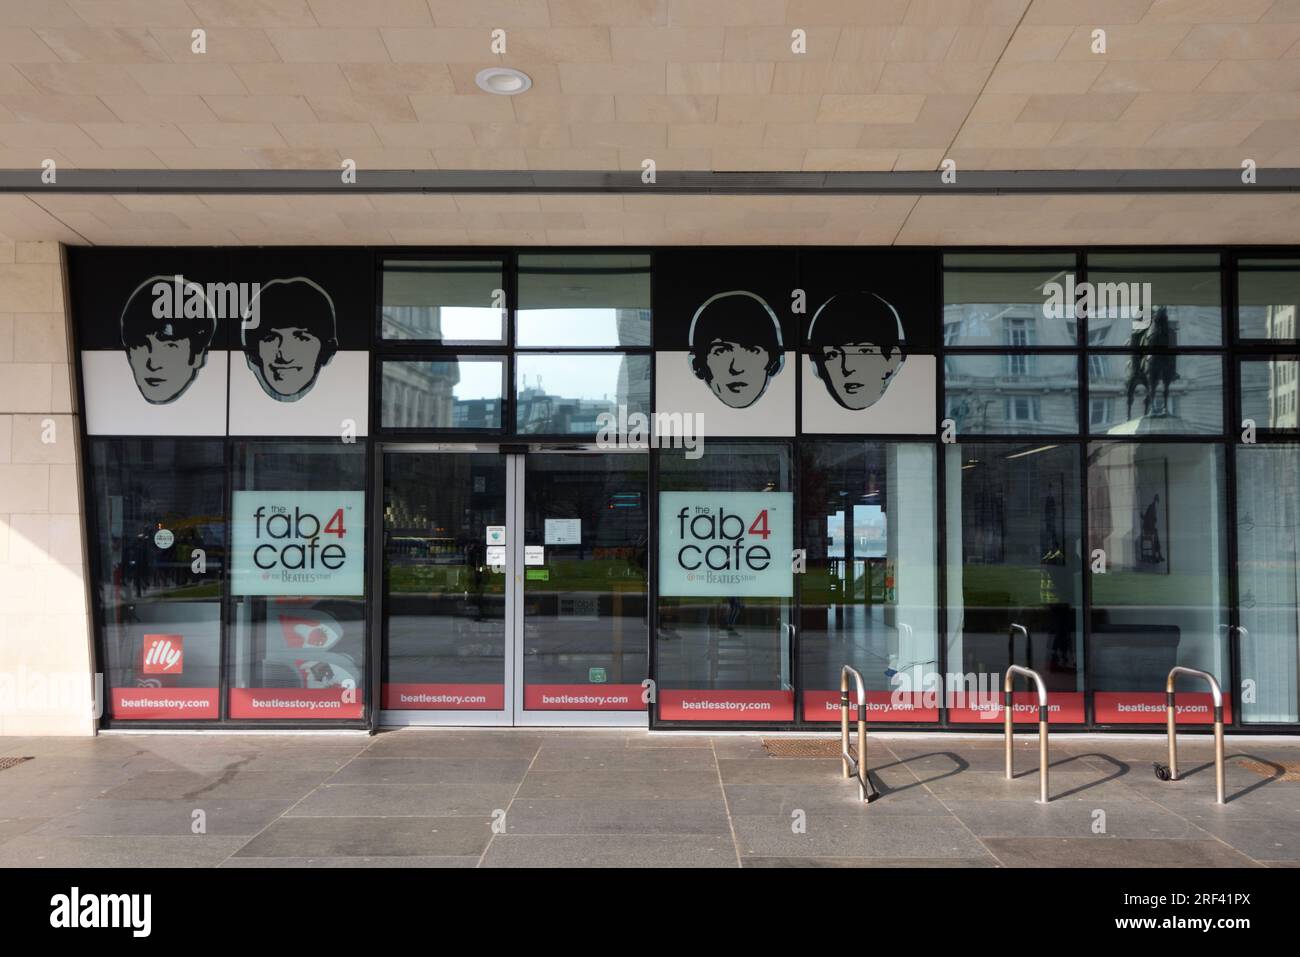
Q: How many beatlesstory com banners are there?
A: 8